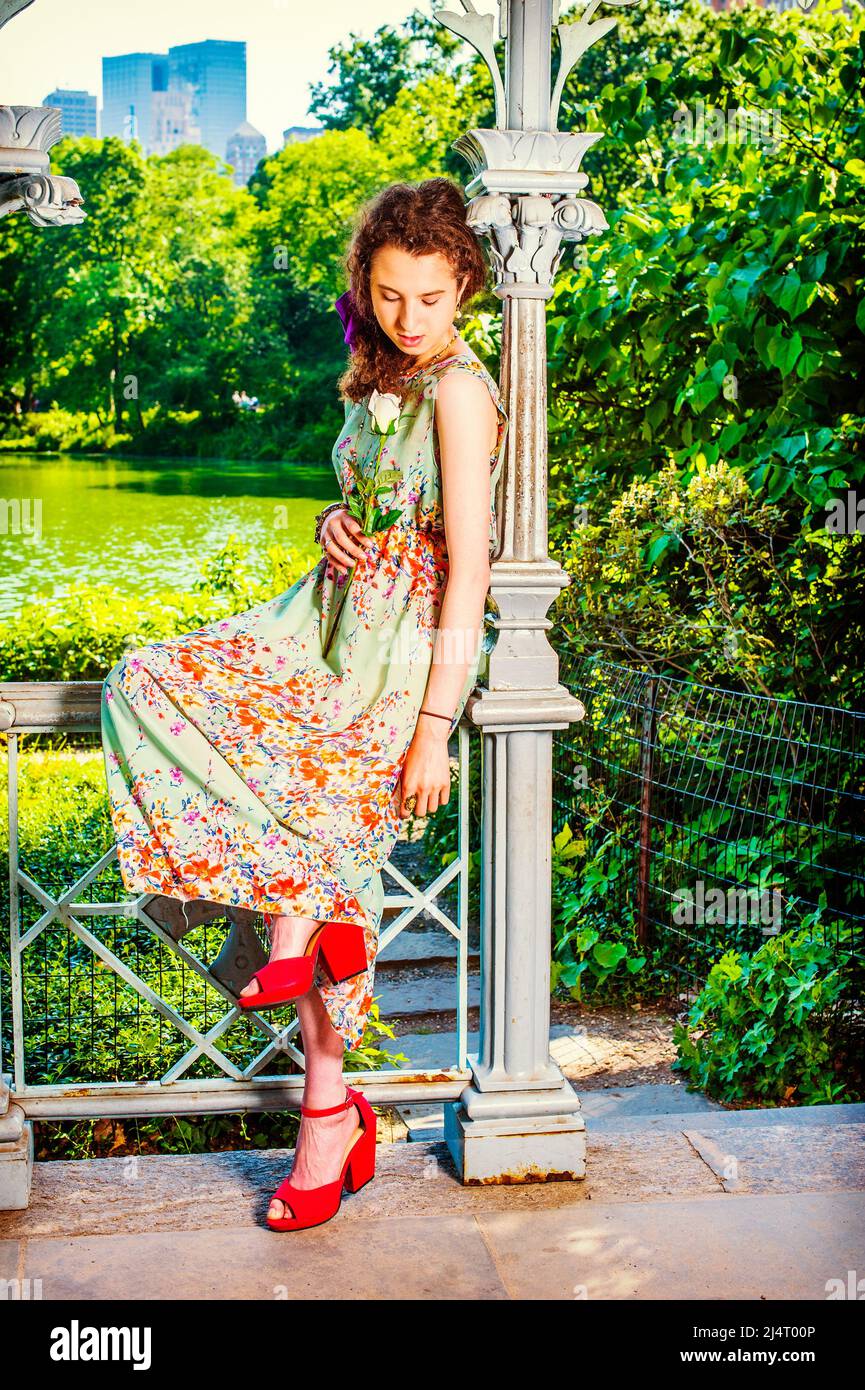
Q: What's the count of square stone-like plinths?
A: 2